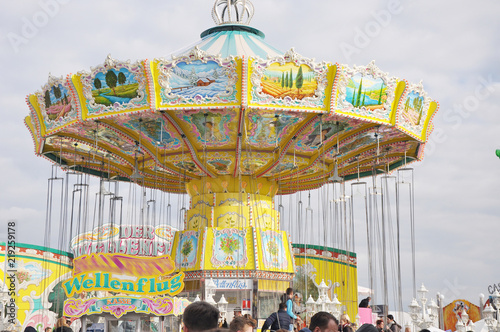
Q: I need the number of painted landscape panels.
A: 6